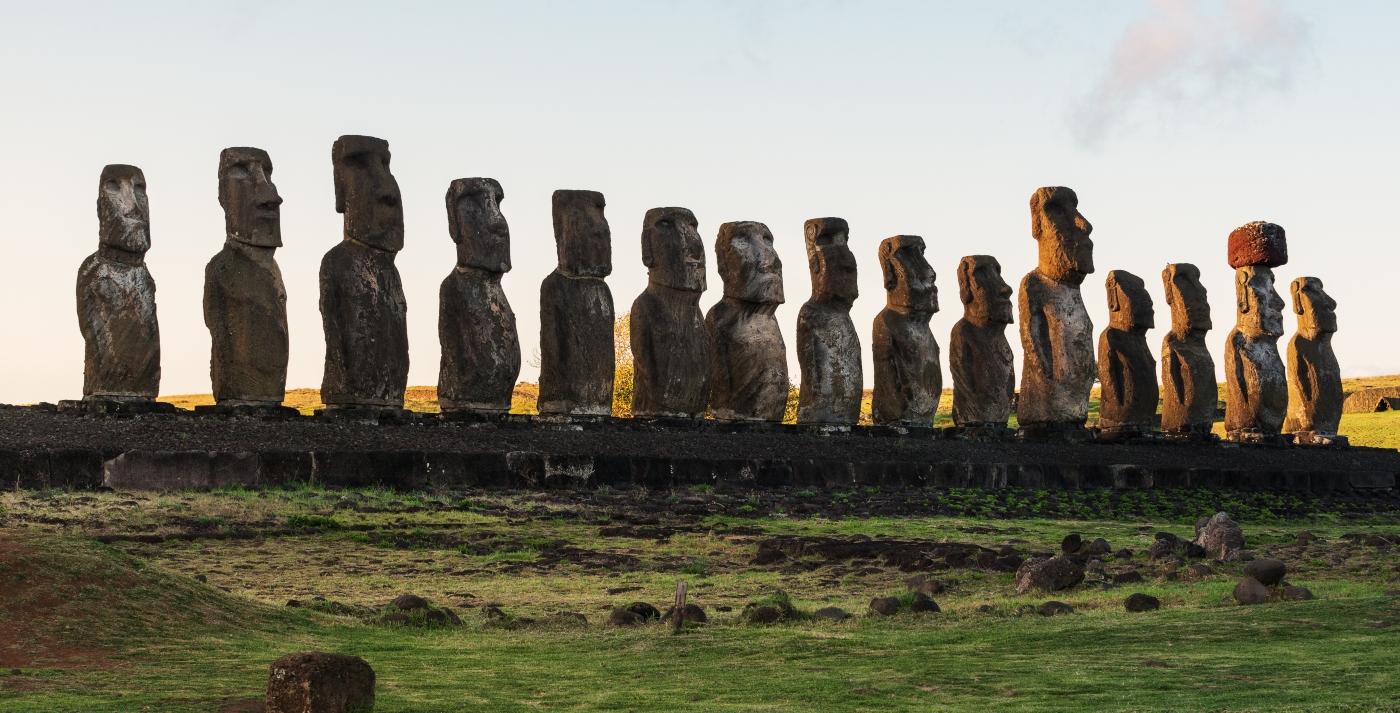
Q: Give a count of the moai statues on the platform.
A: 15